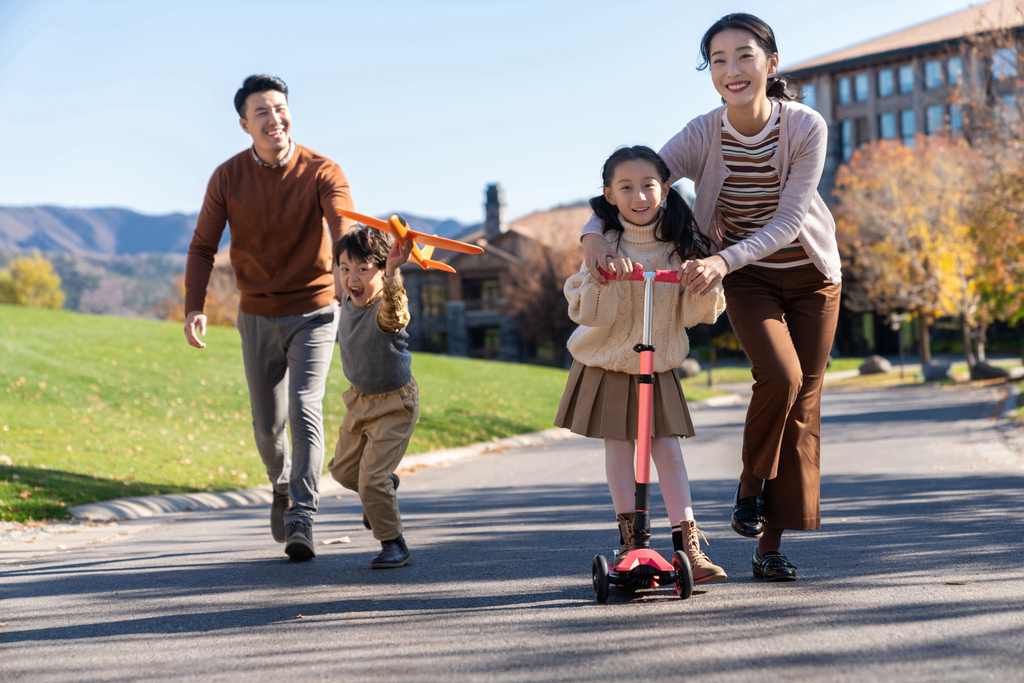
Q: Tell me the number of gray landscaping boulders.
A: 4